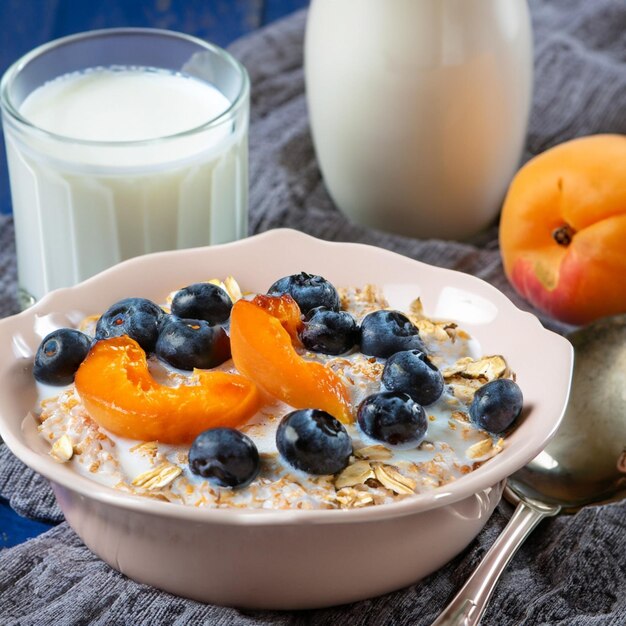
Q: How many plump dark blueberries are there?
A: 12